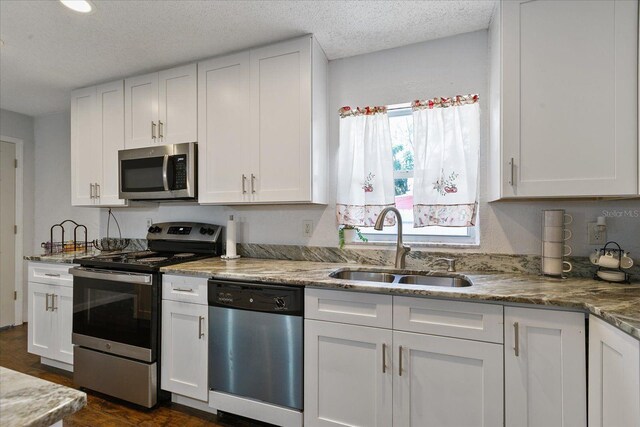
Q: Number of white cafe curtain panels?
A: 2